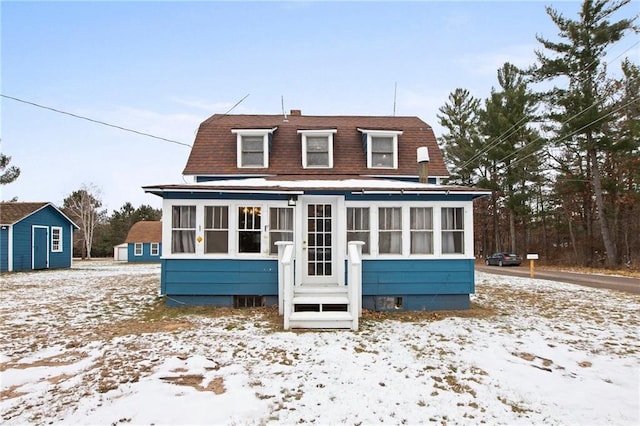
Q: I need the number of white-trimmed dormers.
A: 3